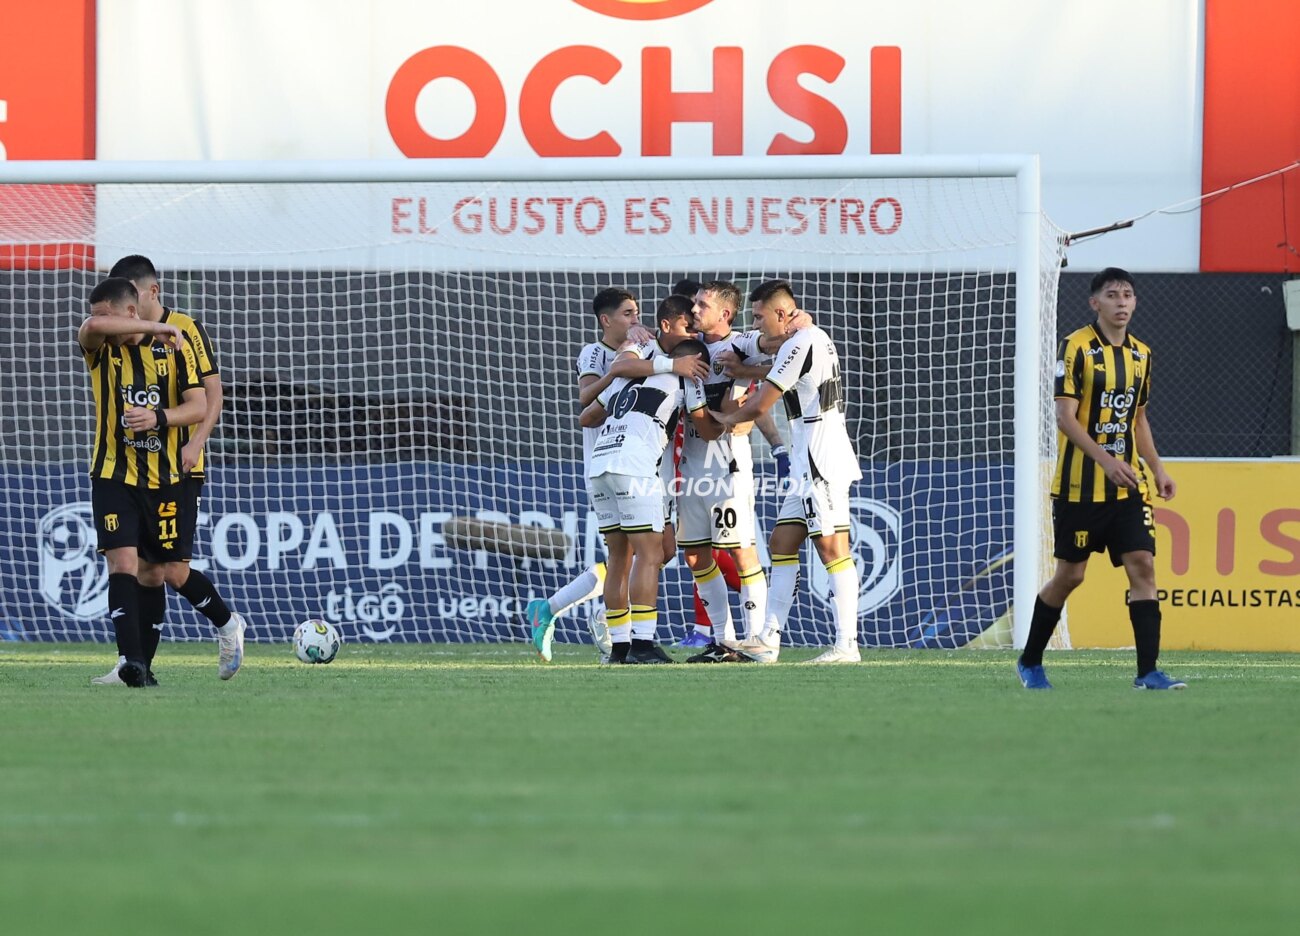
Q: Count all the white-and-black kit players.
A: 5